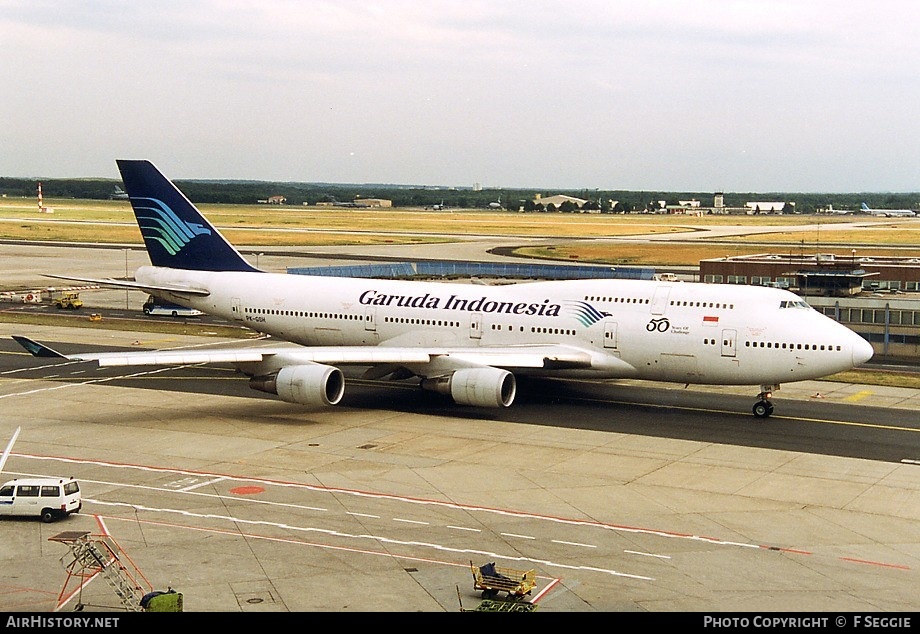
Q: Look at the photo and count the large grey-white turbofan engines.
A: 2